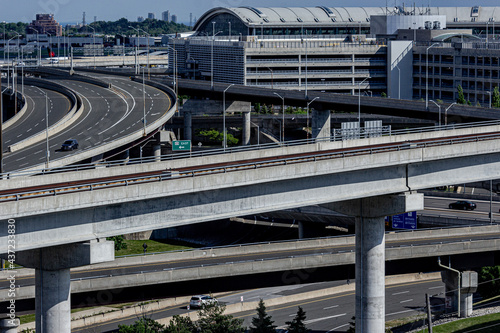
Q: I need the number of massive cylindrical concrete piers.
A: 2